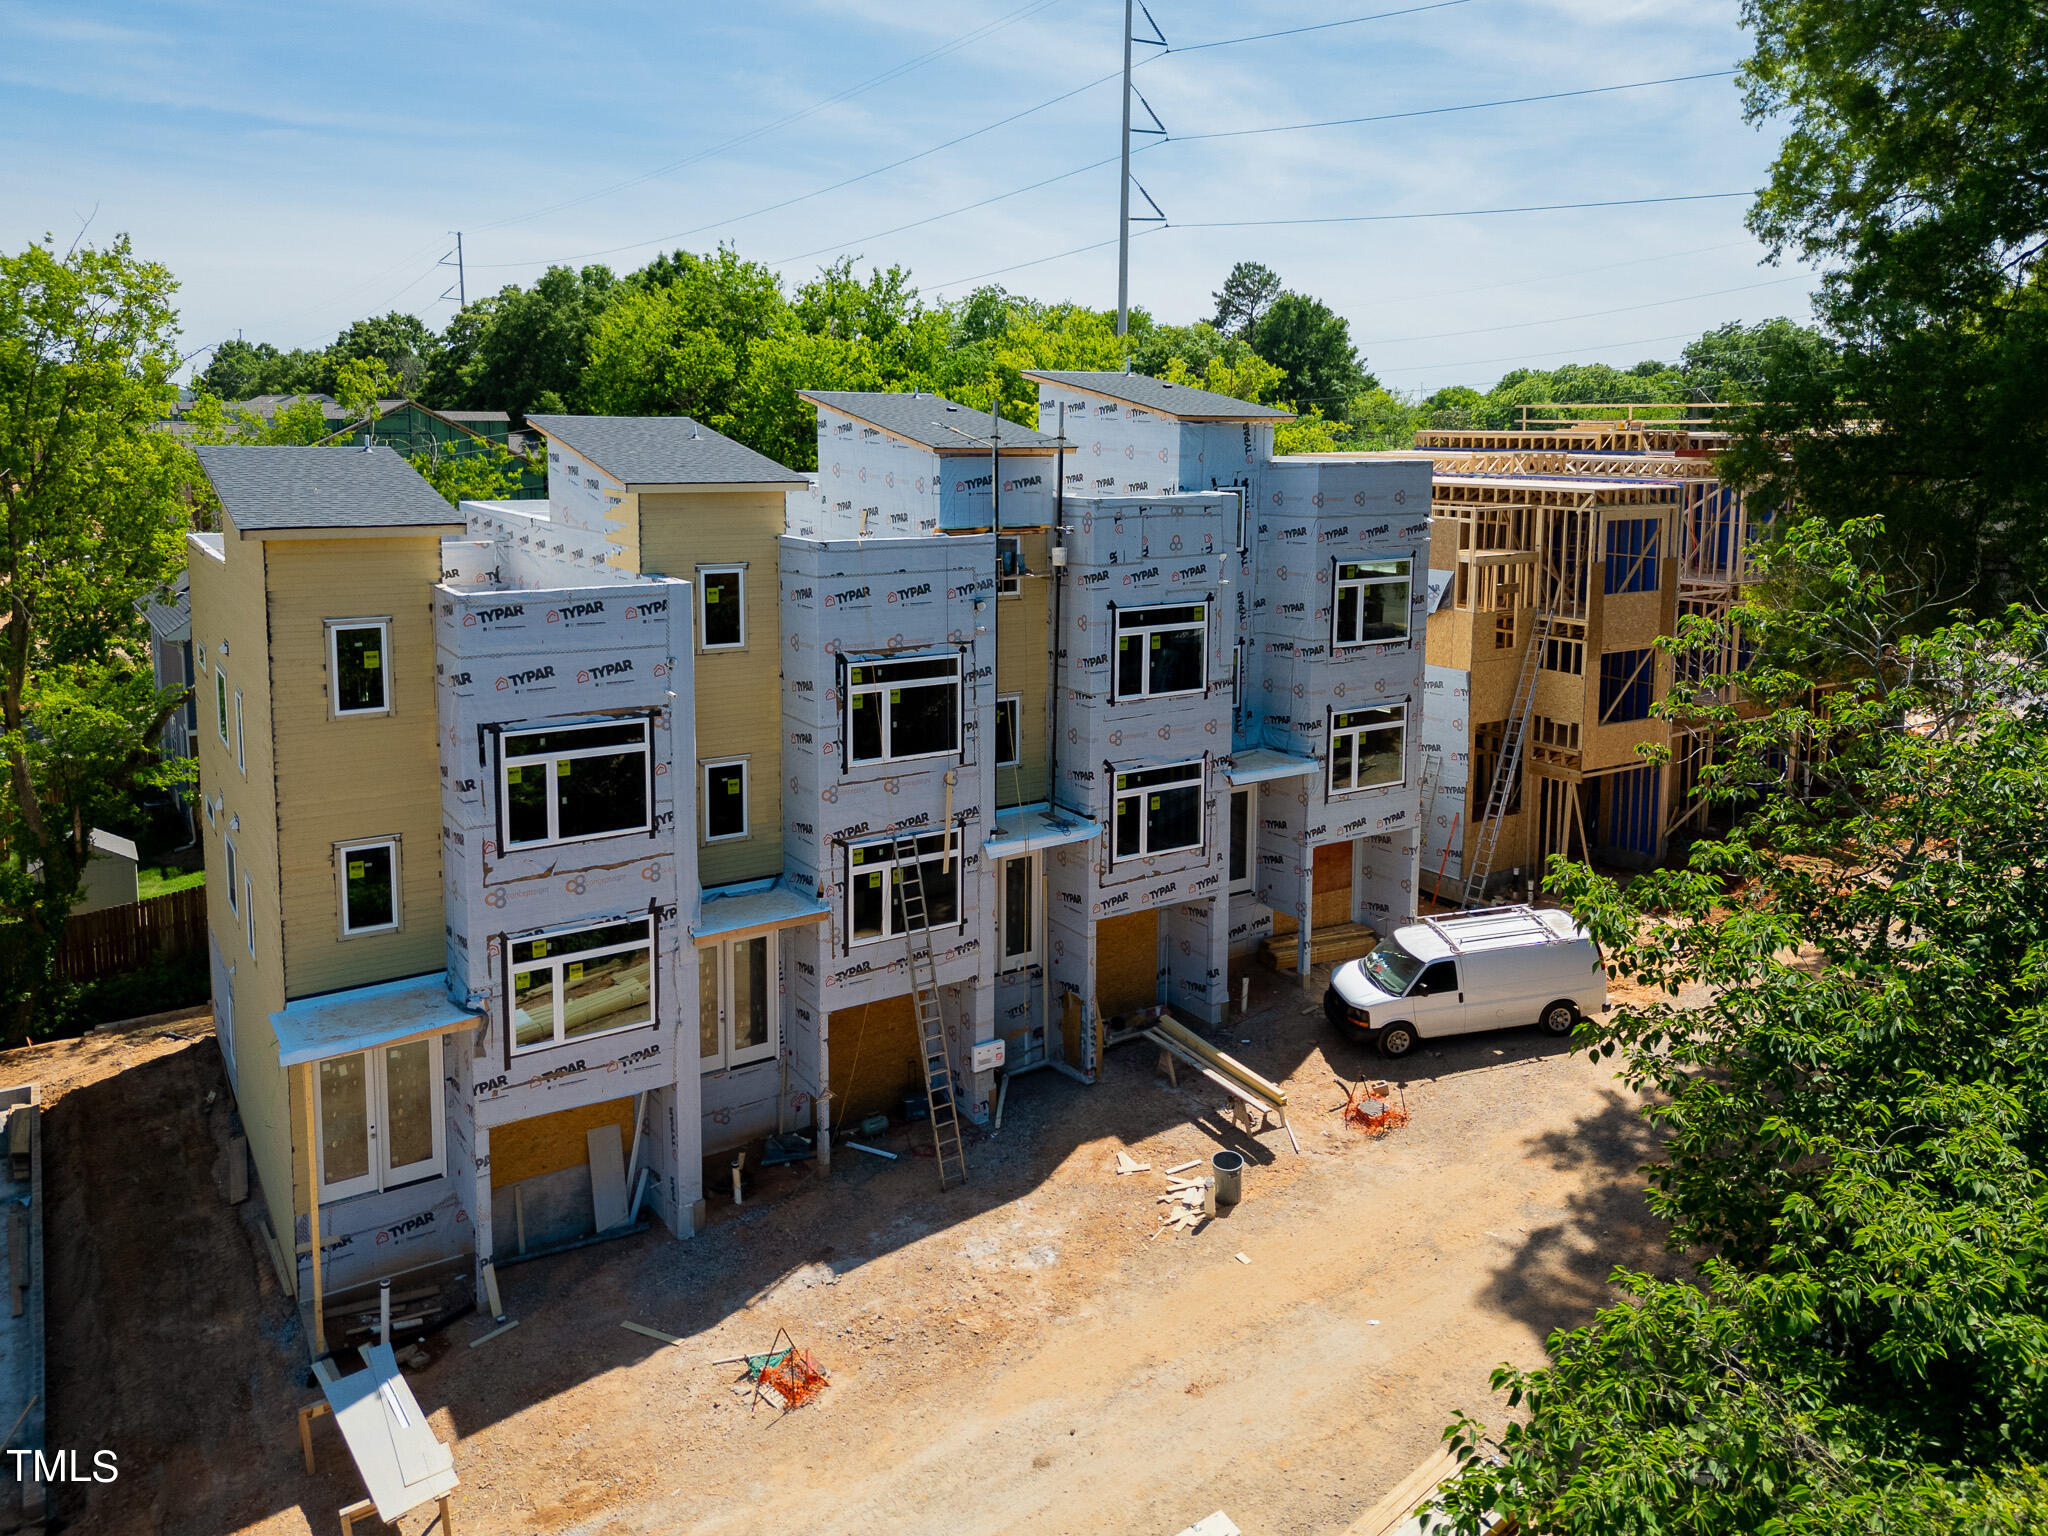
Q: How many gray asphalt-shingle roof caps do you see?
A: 4